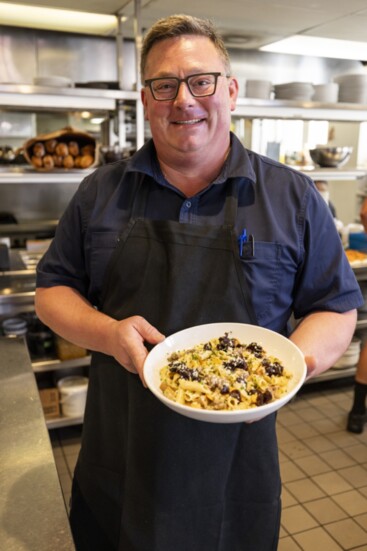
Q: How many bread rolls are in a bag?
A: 11